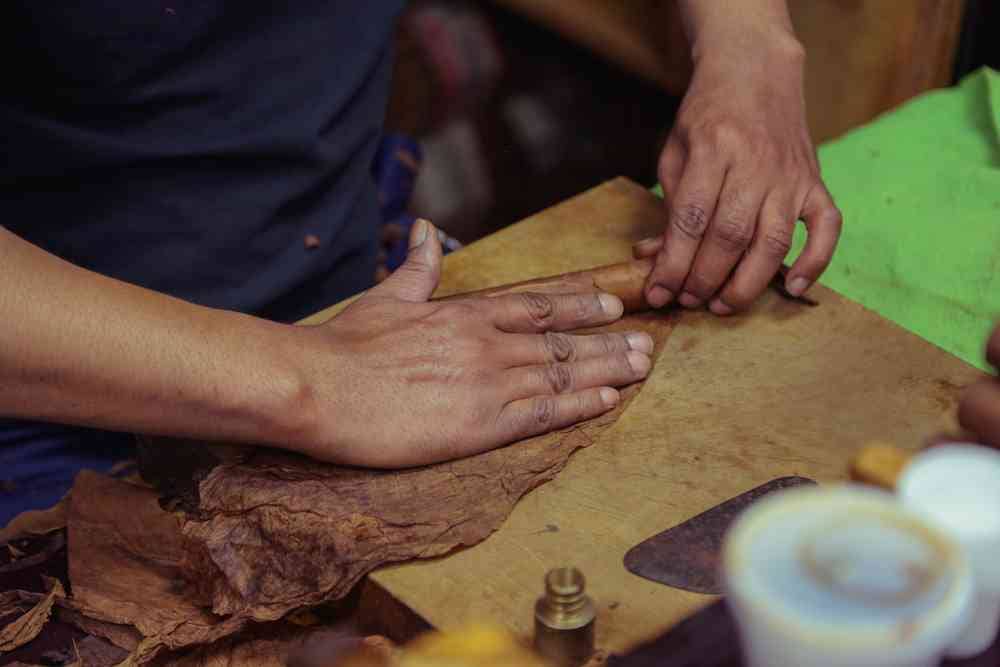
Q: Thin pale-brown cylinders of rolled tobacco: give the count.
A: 1